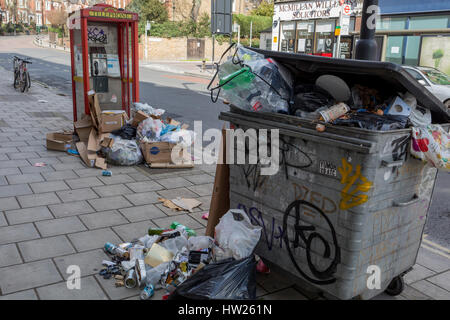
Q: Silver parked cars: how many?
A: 1